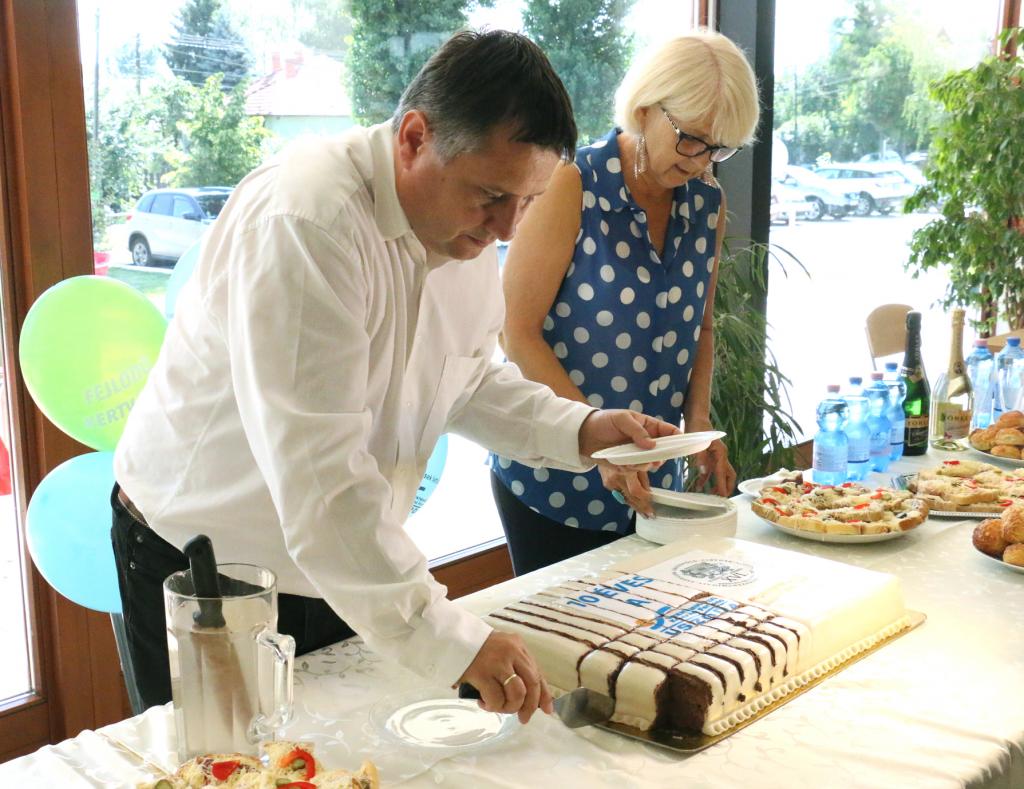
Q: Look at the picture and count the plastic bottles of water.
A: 6